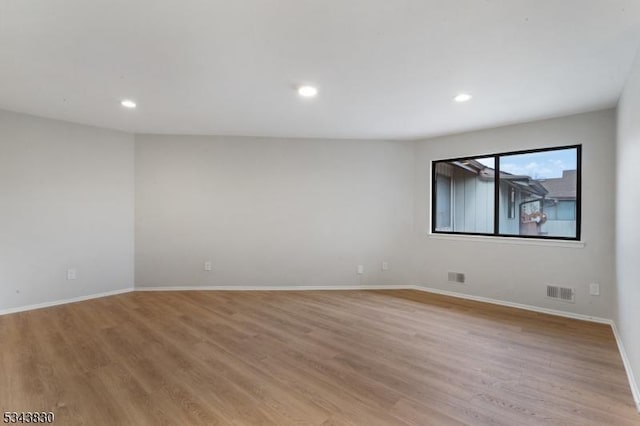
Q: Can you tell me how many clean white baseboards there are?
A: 4